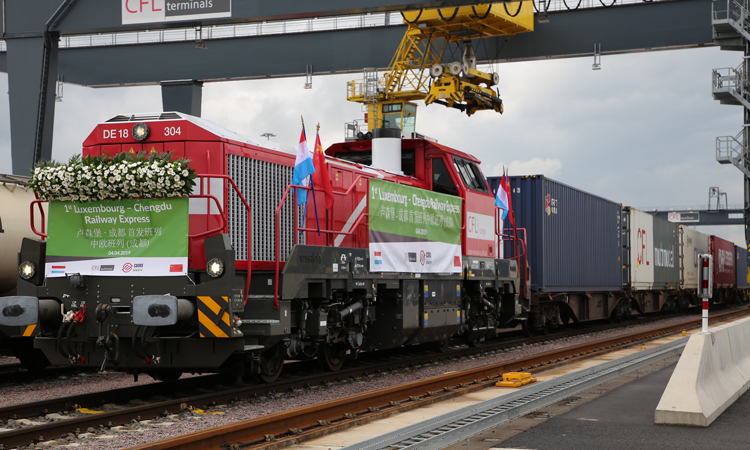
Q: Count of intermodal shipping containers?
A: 5